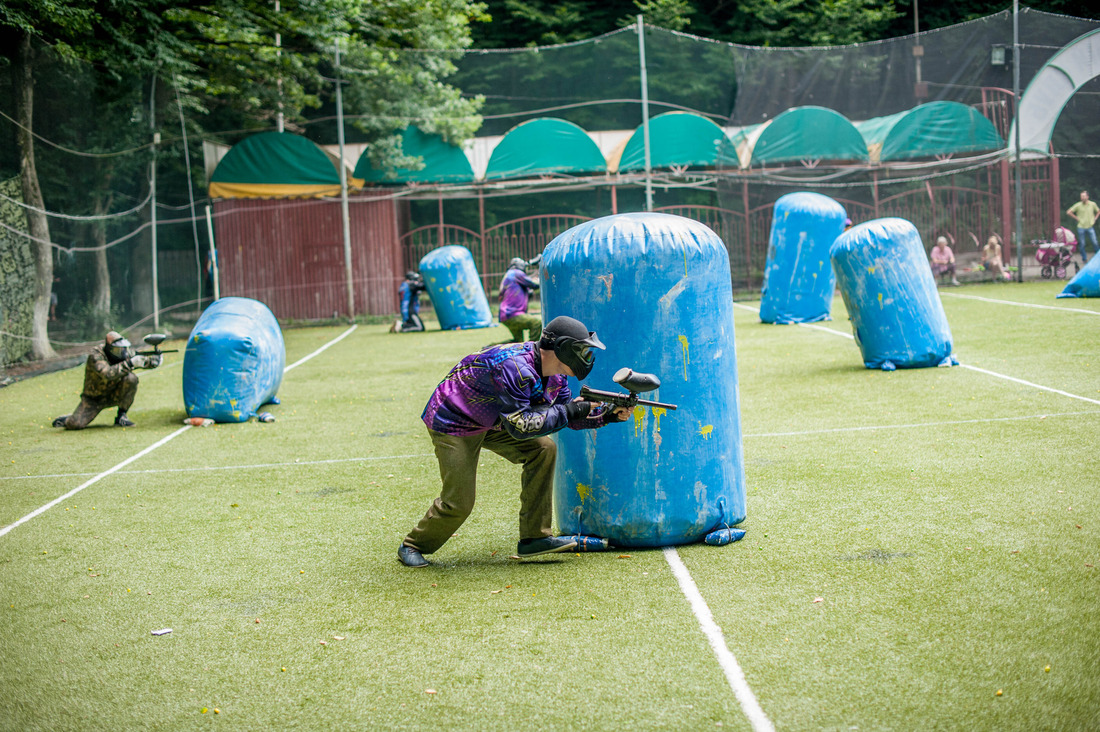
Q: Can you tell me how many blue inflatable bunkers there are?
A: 6